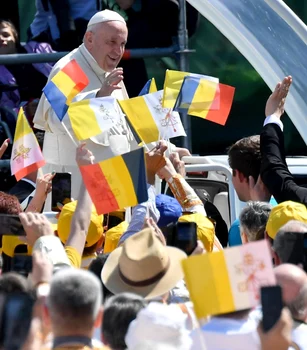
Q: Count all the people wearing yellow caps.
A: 5